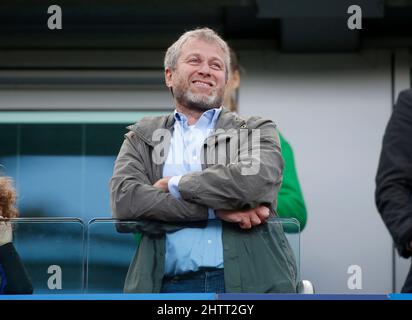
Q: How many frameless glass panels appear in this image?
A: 2